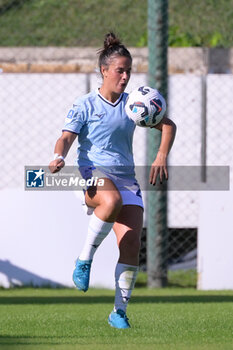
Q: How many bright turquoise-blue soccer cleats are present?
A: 2